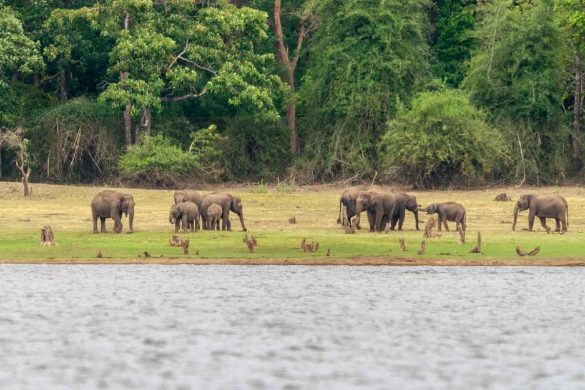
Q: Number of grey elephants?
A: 10